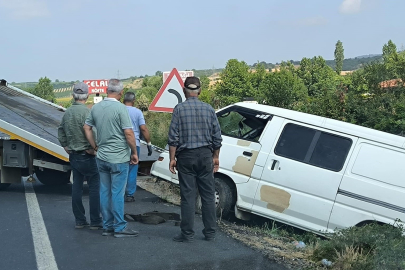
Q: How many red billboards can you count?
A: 1